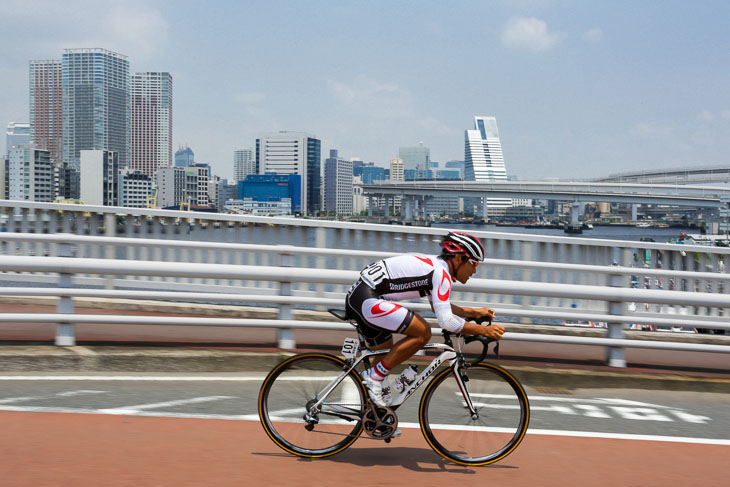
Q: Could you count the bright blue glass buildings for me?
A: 1